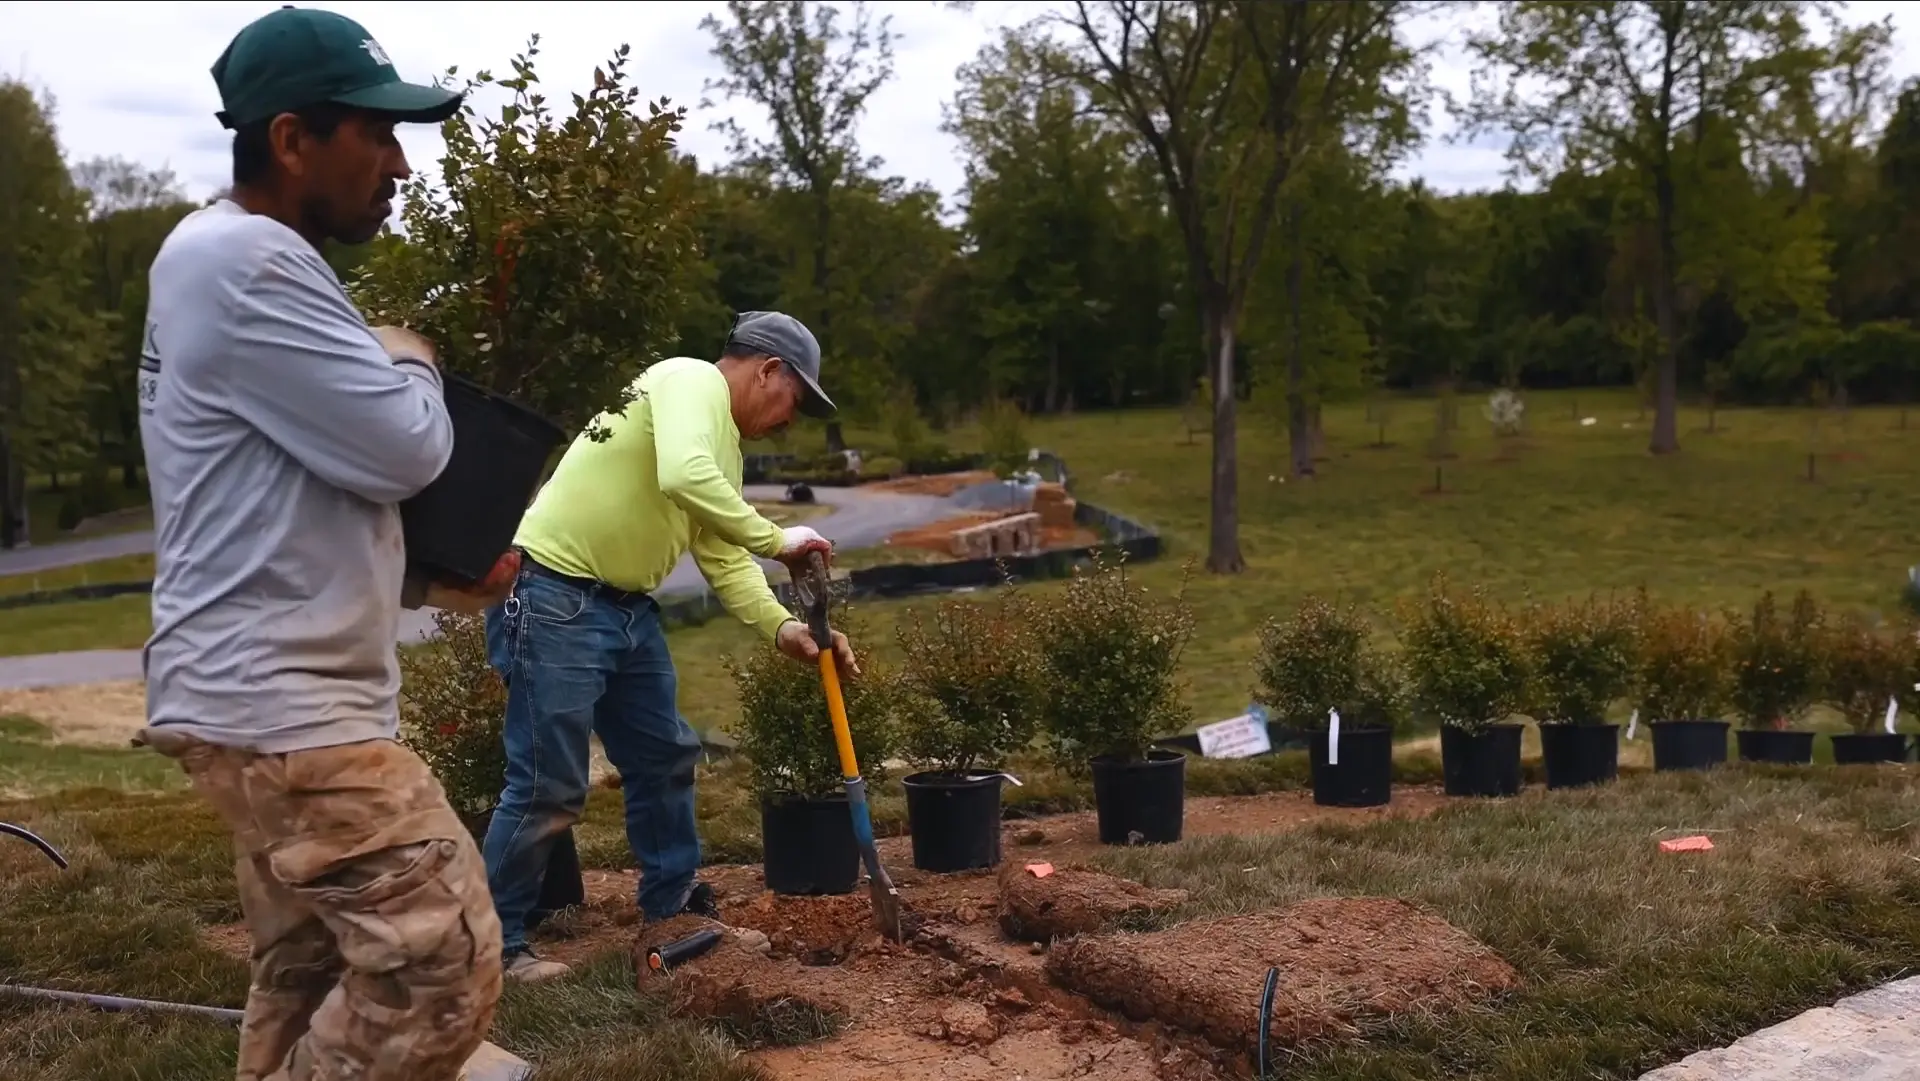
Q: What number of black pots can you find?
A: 11